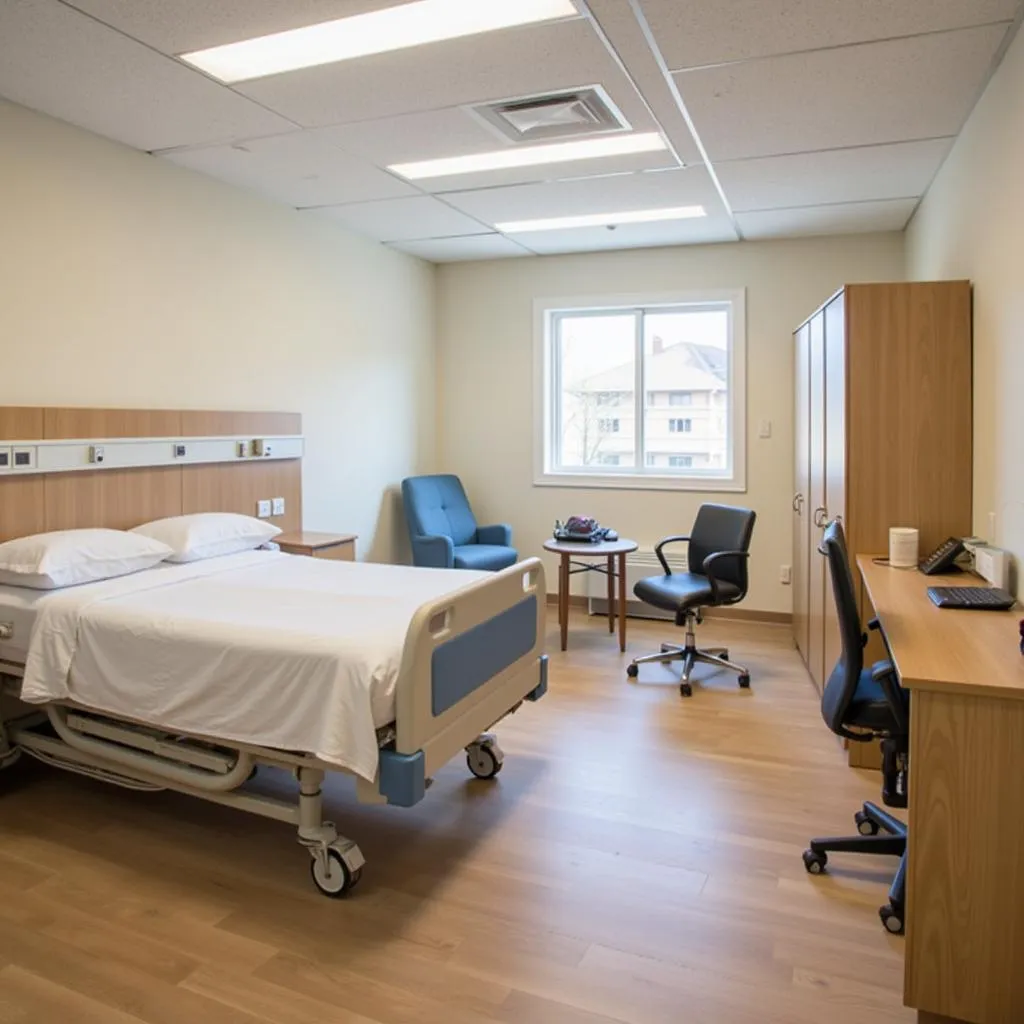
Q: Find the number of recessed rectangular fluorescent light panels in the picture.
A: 3